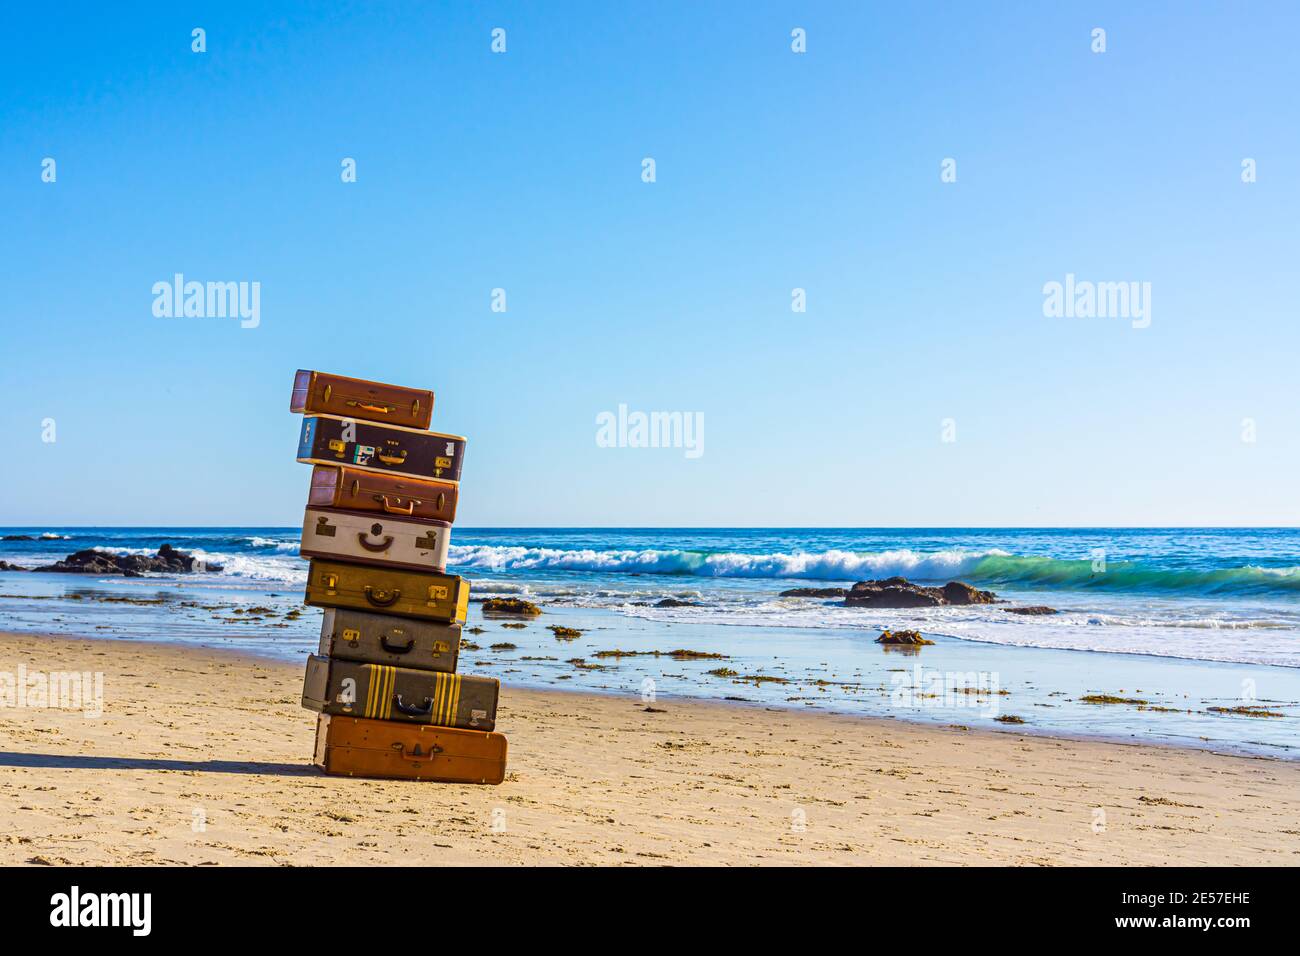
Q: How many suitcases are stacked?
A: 8